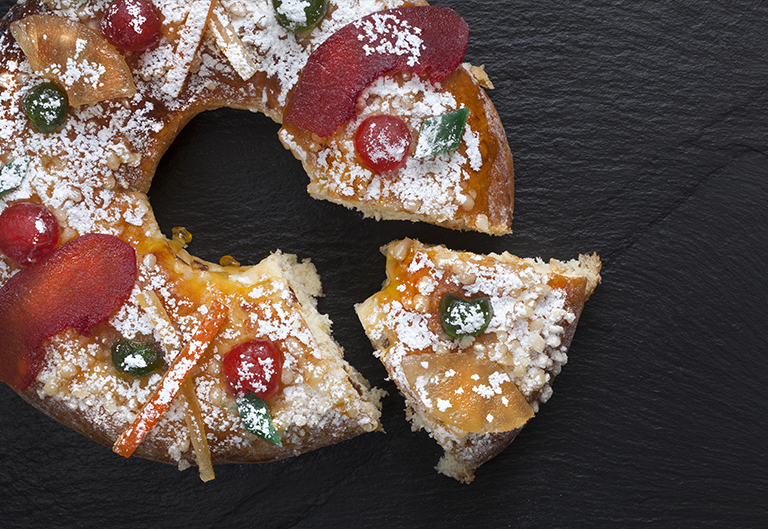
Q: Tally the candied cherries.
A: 8